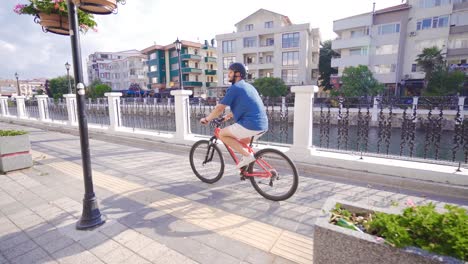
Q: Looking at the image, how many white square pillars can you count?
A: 7